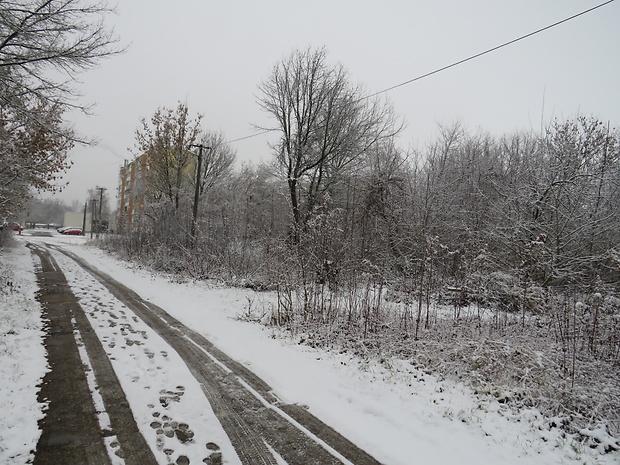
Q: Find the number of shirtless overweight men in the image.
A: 0